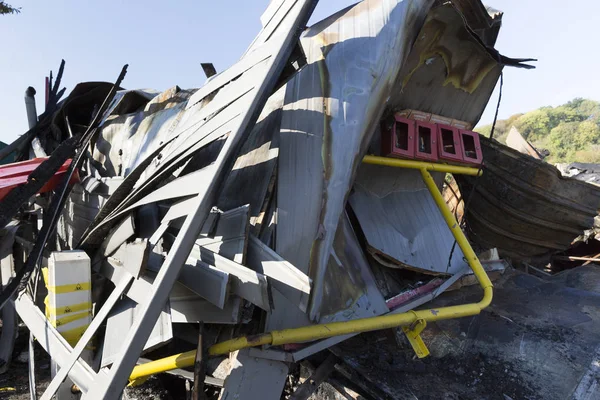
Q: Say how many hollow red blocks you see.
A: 4